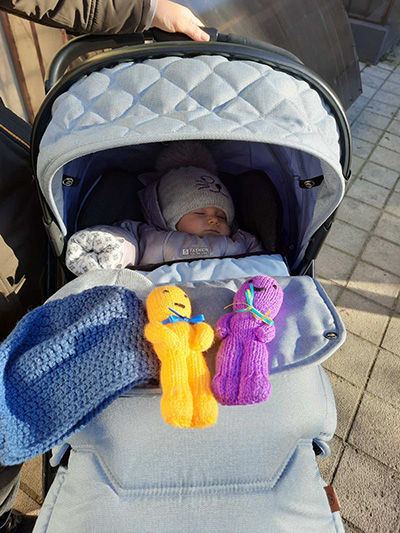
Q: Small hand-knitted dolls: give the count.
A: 2